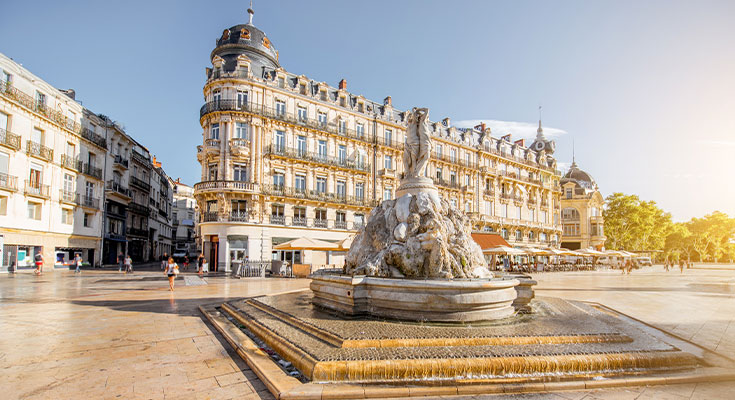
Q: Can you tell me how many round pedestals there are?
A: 1